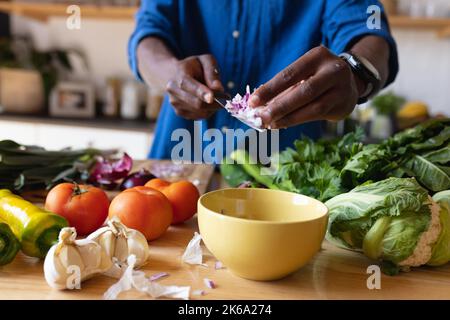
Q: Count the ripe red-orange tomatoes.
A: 3